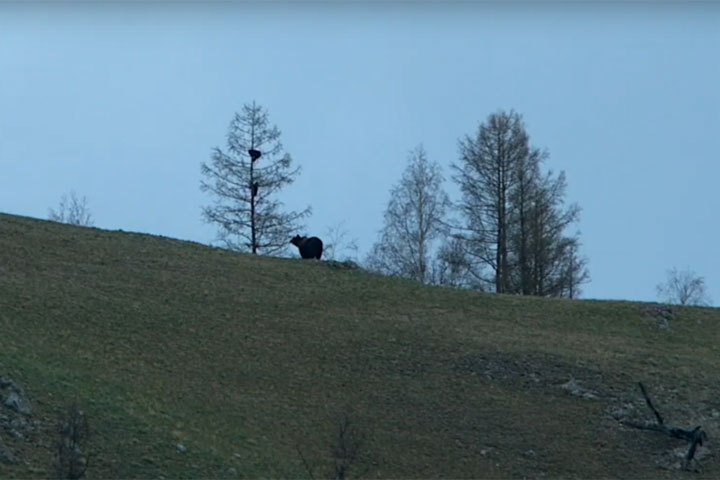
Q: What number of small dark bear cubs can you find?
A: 2